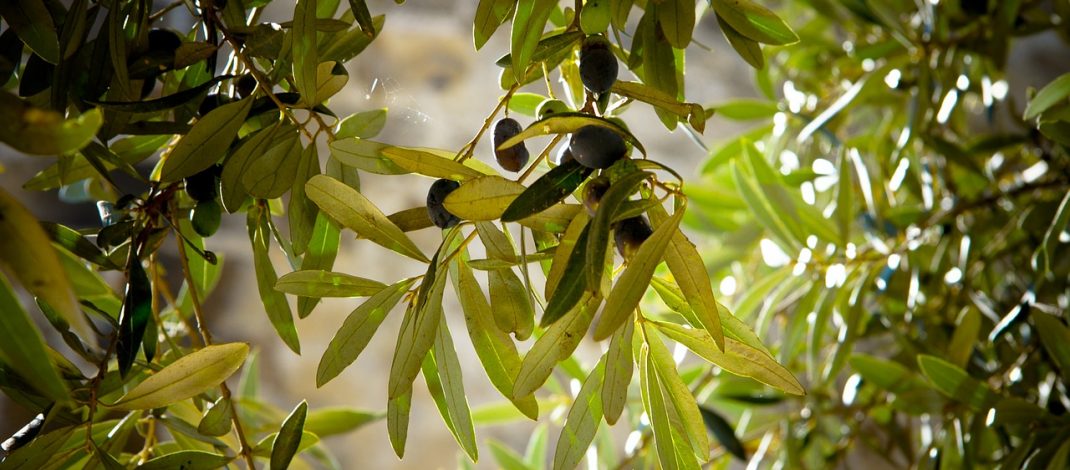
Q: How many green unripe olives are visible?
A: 3